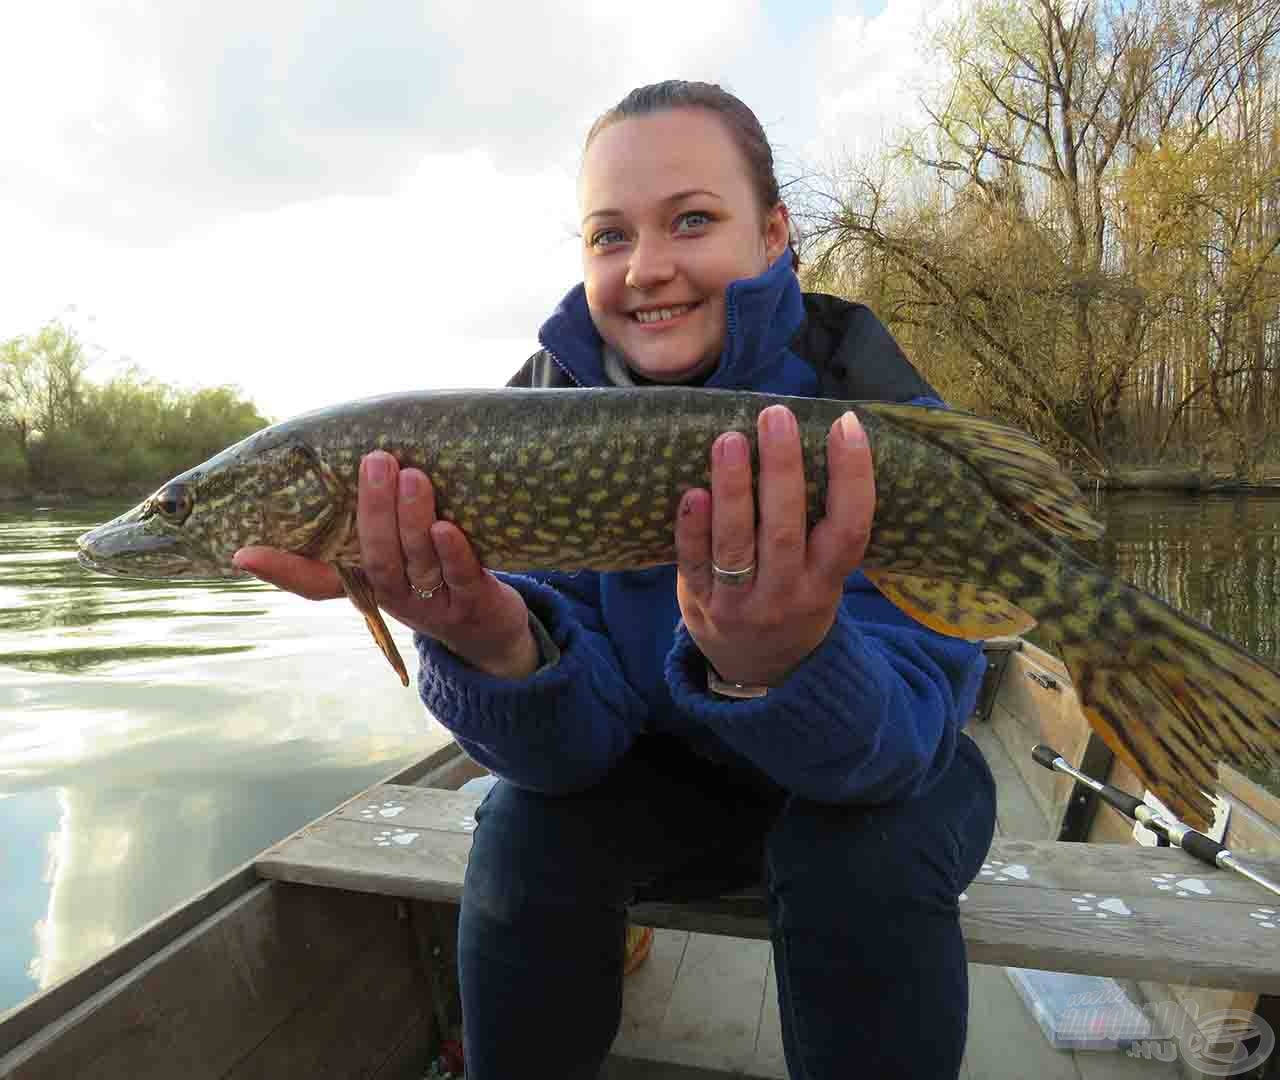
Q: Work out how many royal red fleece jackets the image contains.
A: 0